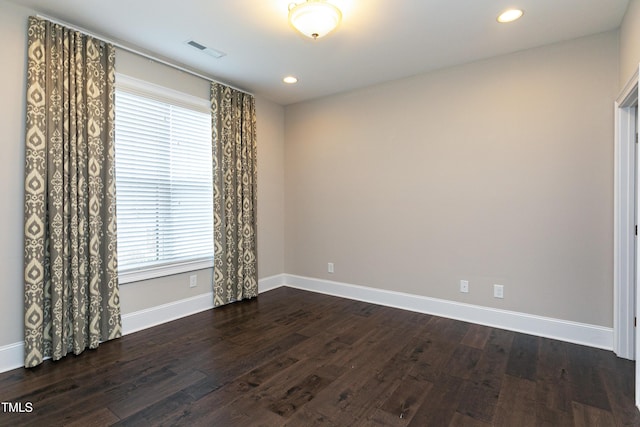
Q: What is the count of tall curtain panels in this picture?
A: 2